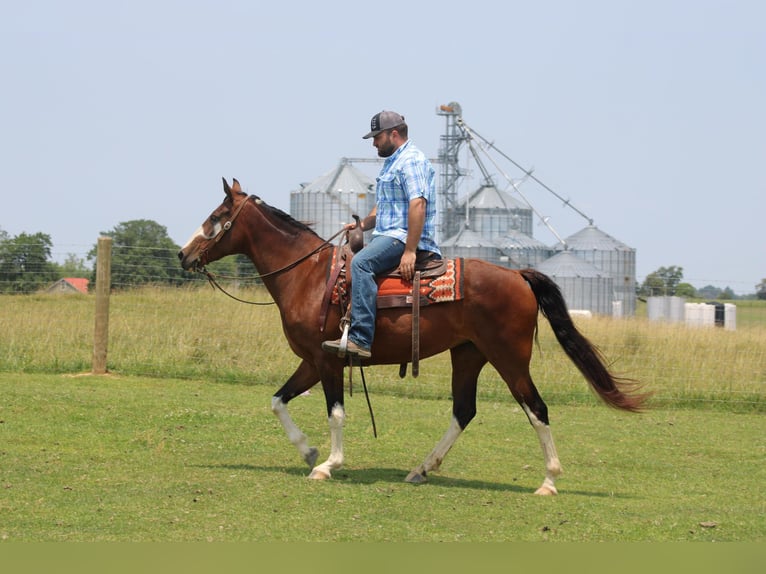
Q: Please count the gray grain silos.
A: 6